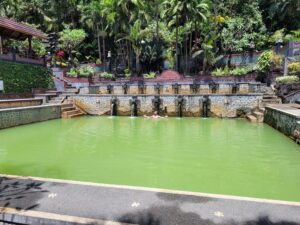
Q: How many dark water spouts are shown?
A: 13